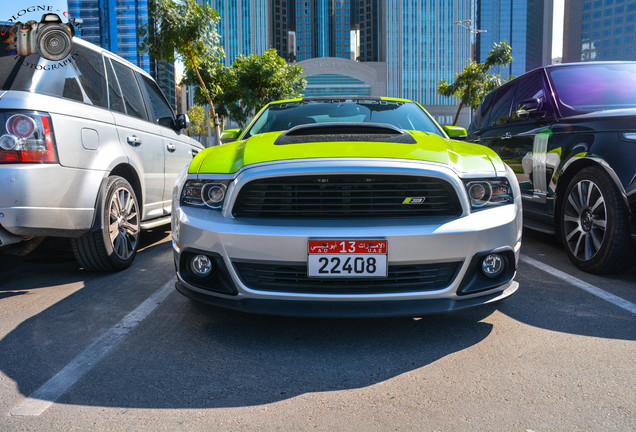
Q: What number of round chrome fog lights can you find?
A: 2